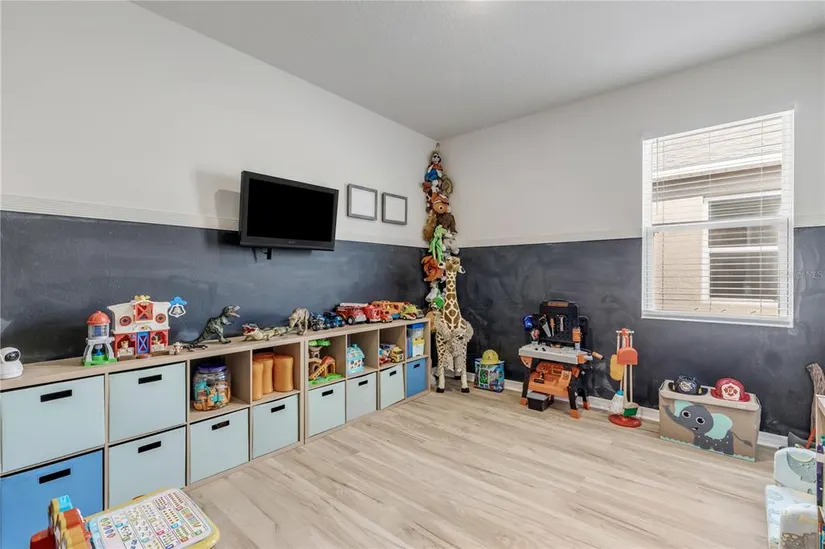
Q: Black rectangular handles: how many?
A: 10